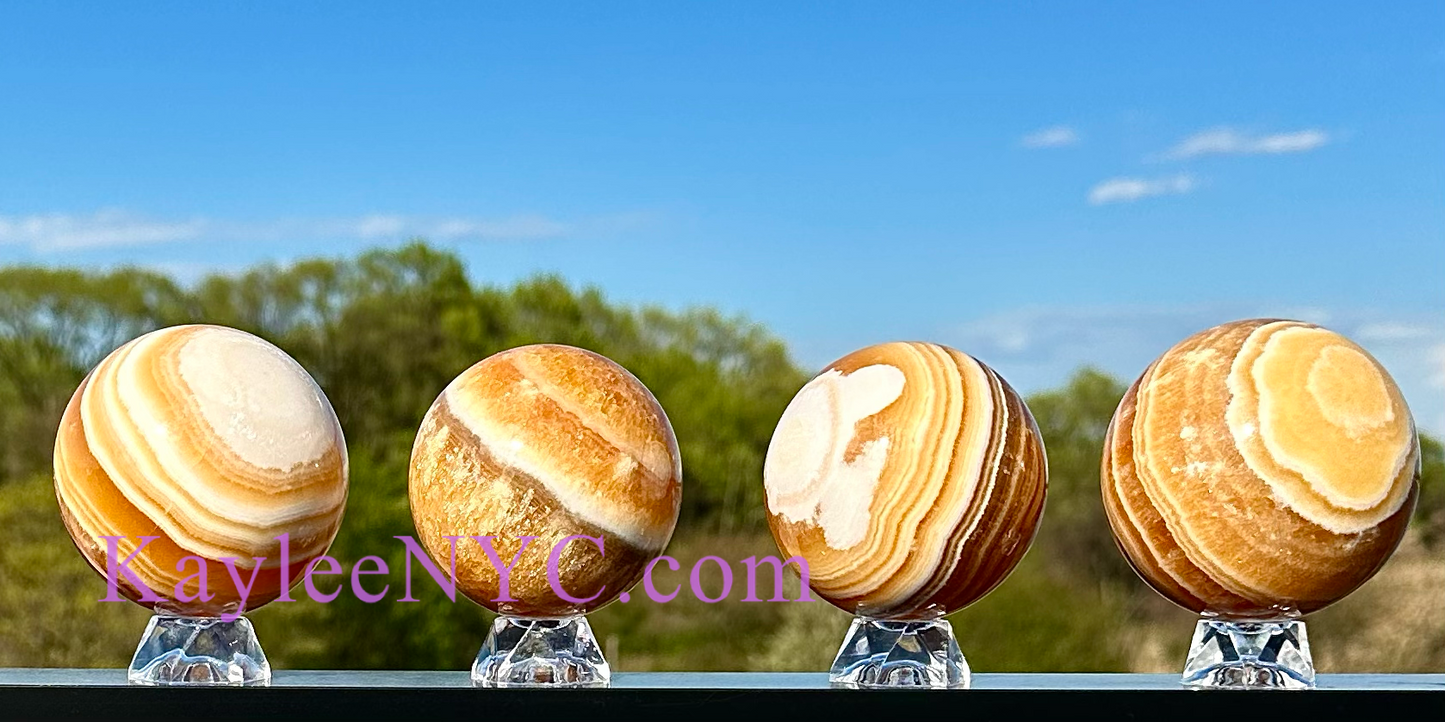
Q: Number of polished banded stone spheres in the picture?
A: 4